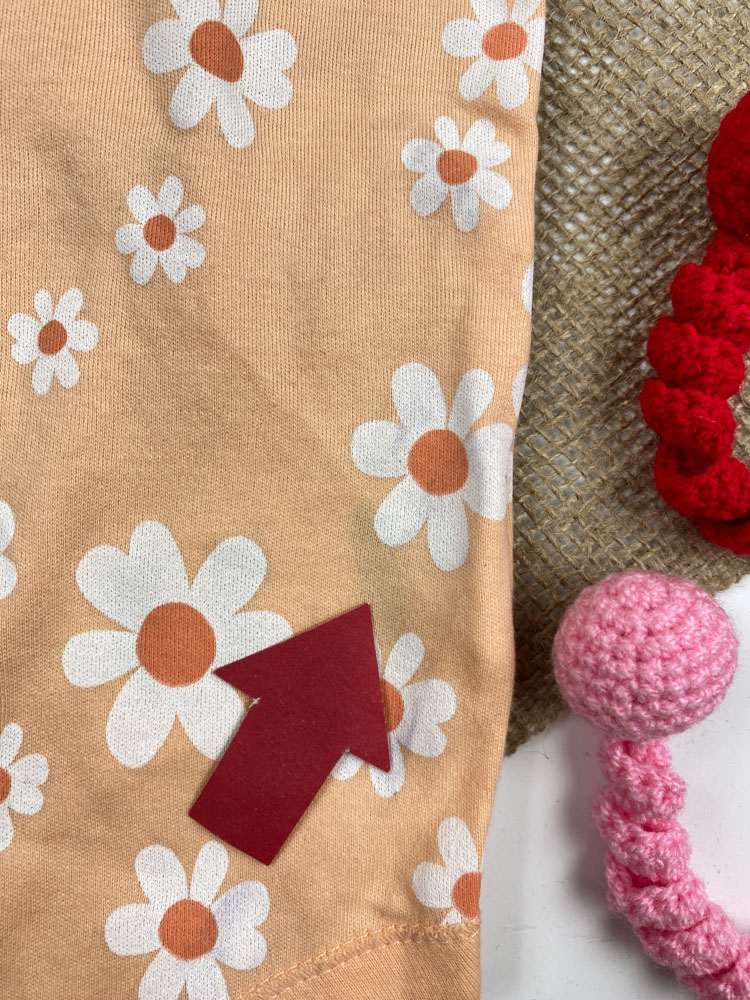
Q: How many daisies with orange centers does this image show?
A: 11